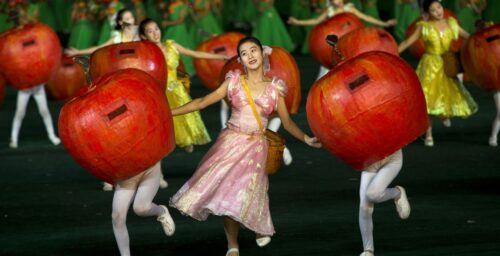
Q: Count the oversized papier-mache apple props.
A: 12